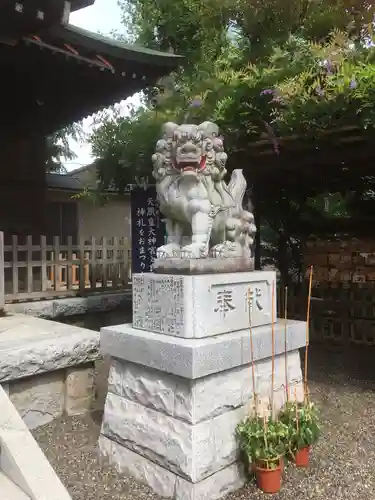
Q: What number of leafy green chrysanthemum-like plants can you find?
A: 2